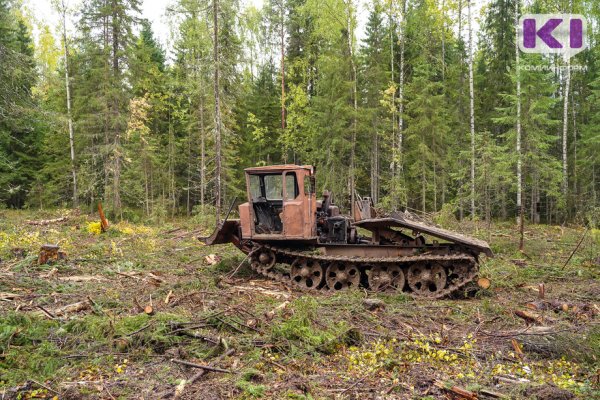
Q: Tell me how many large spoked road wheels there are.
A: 4